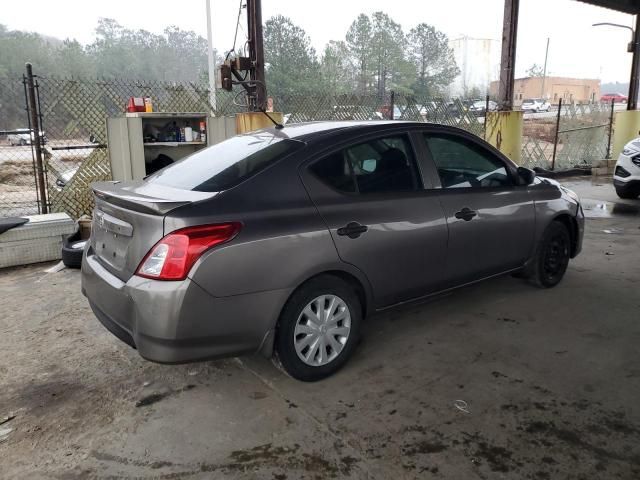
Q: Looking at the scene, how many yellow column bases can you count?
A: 3